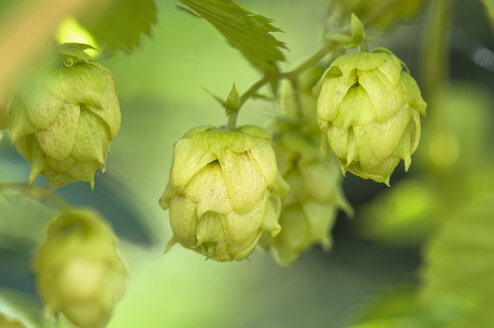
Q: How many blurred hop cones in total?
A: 2